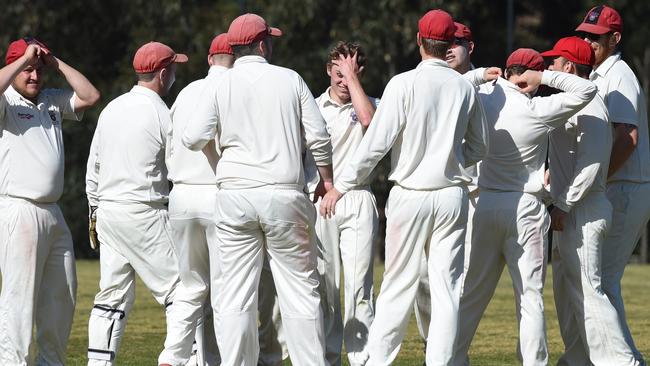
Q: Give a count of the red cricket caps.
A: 9